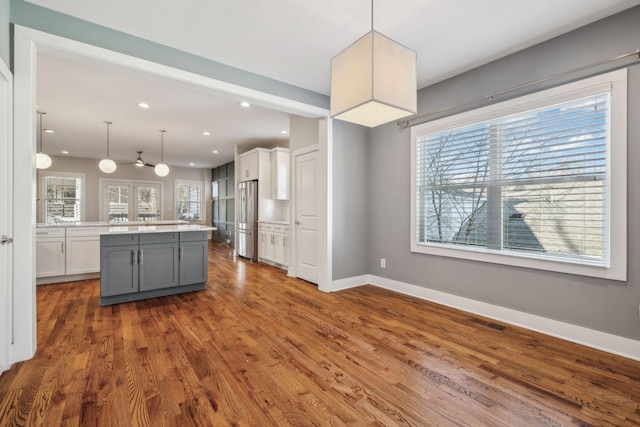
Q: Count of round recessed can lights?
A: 8